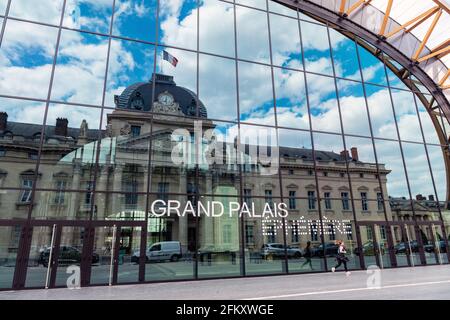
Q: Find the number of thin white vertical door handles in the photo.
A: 5